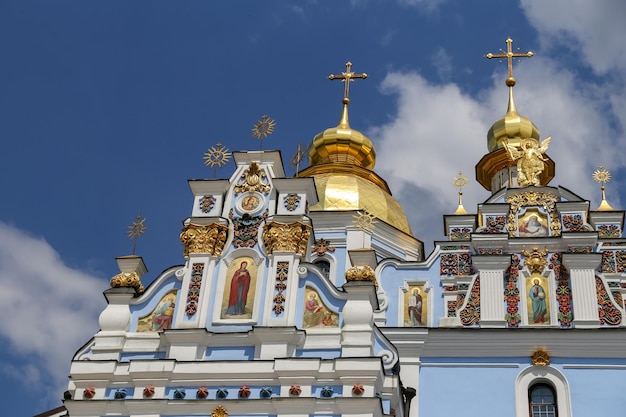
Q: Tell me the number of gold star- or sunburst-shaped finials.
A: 7